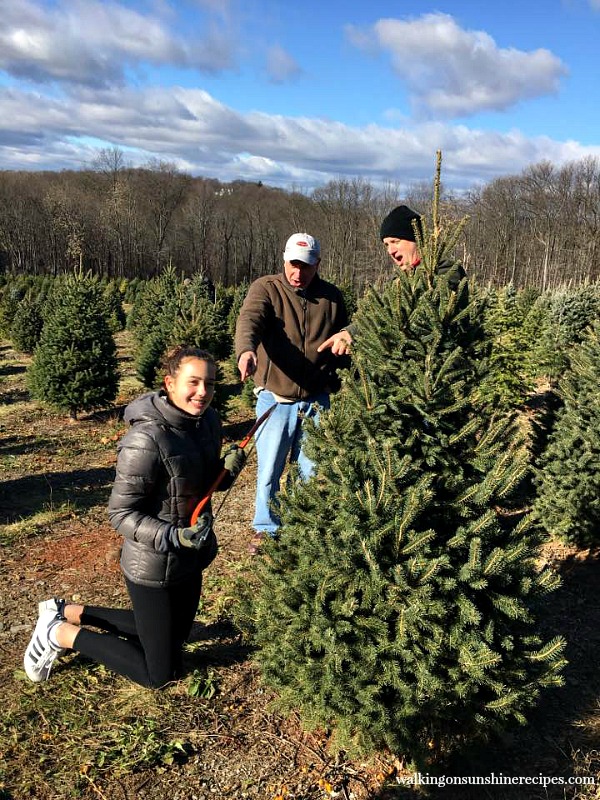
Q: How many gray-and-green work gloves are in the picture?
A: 2